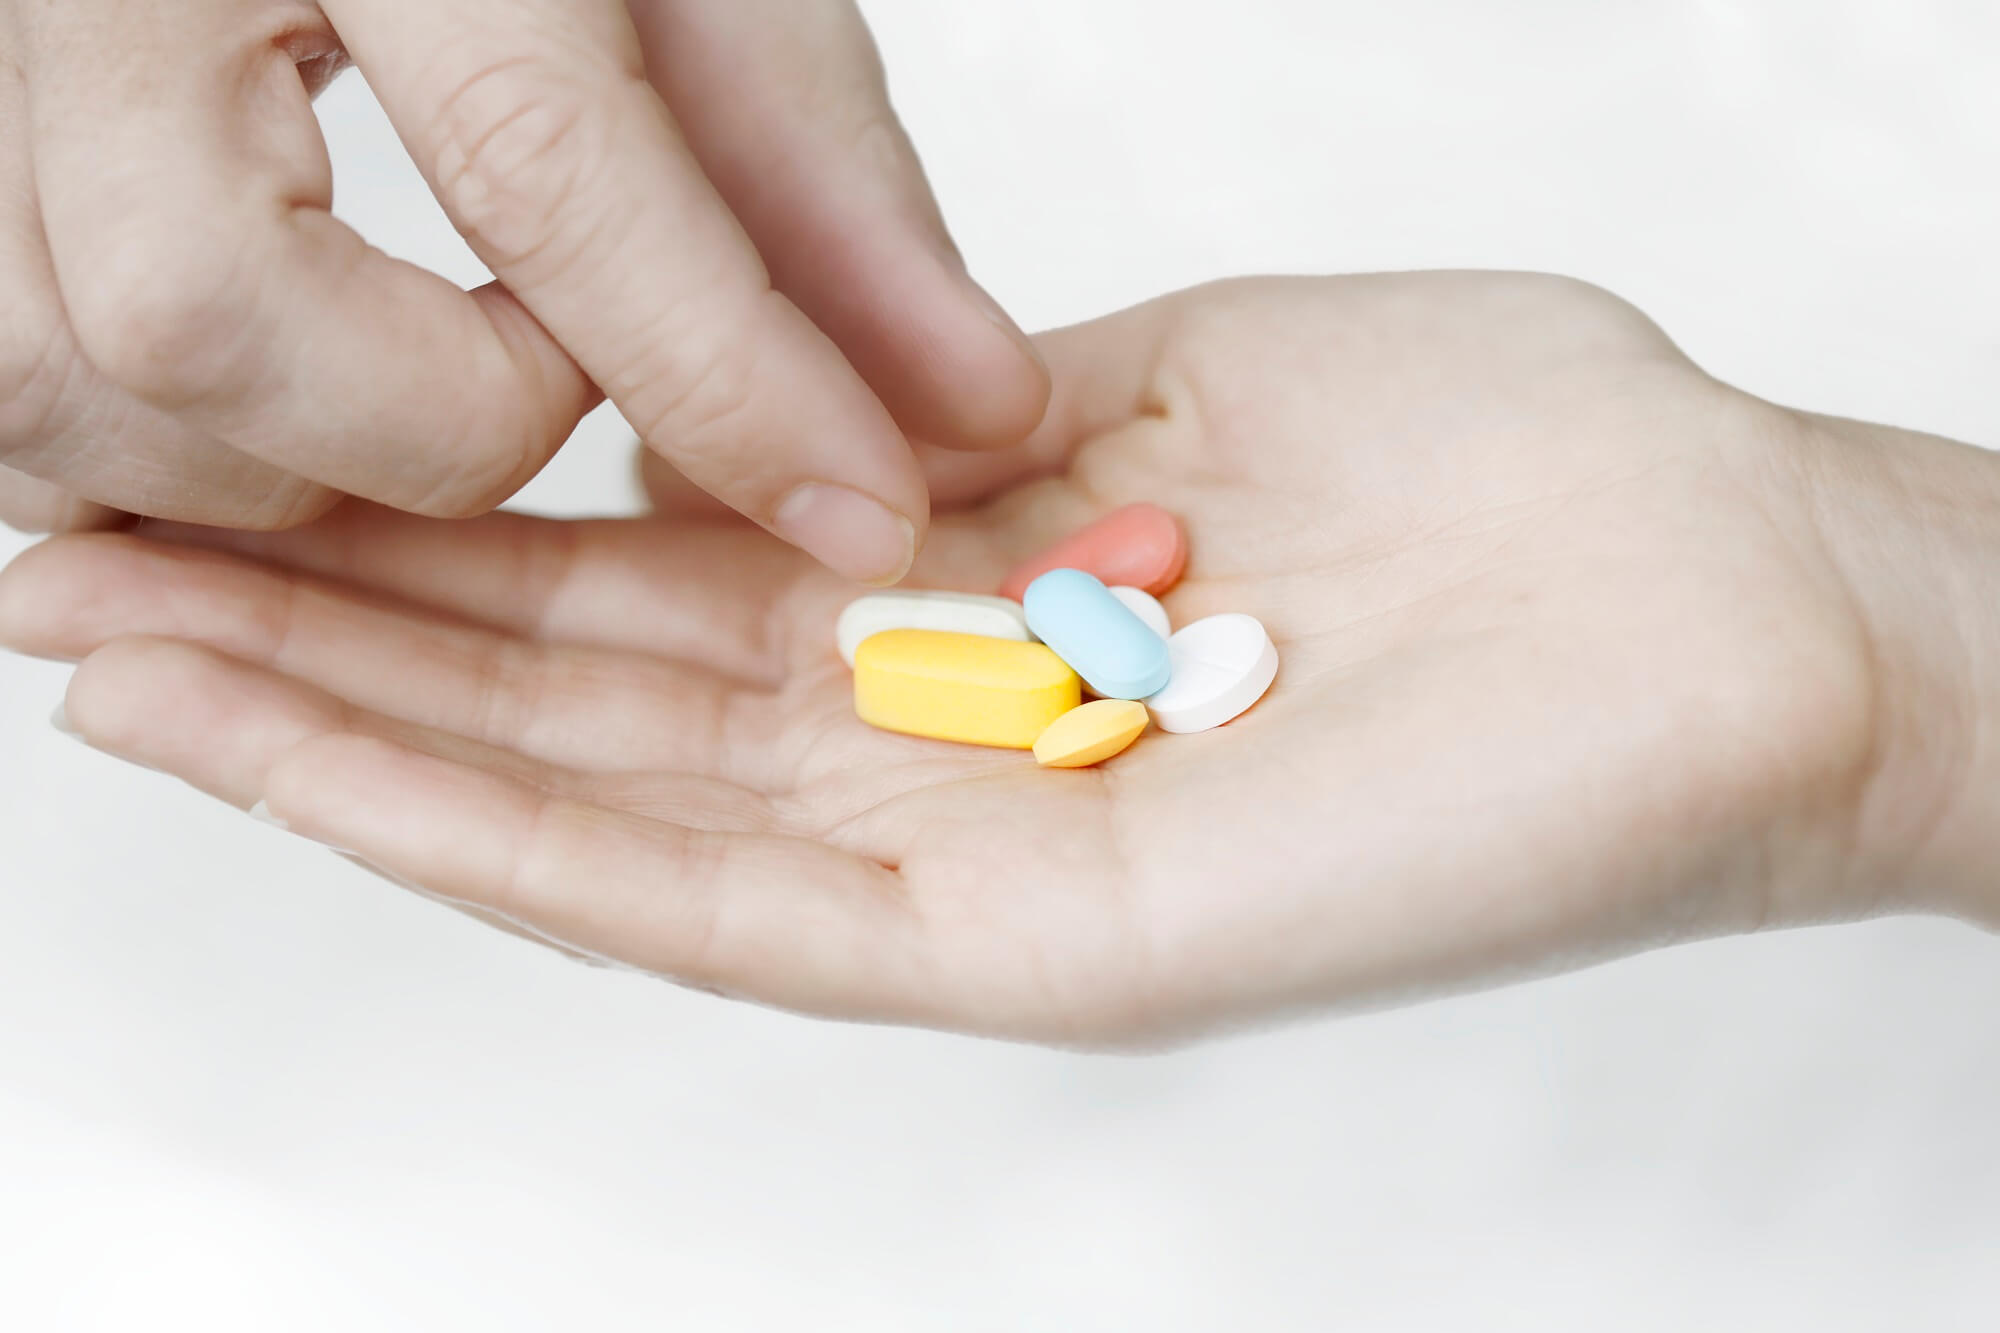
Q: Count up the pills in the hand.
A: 7